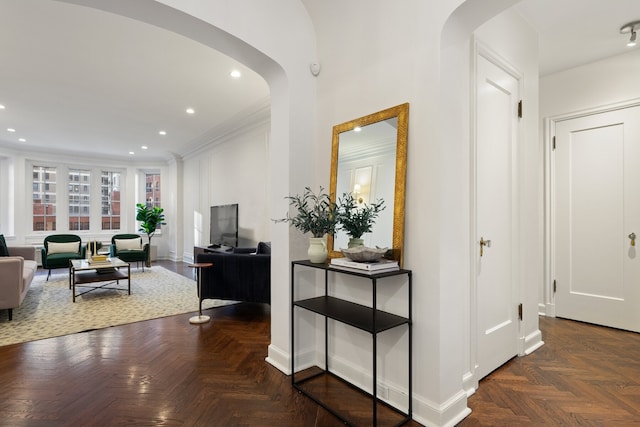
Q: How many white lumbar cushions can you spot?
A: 2